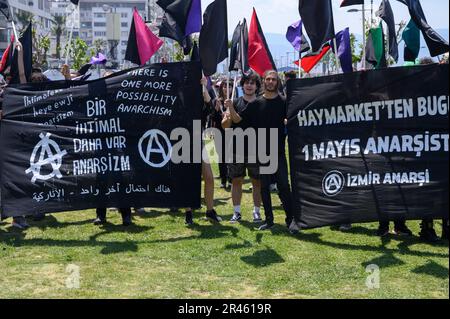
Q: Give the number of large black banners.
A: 2